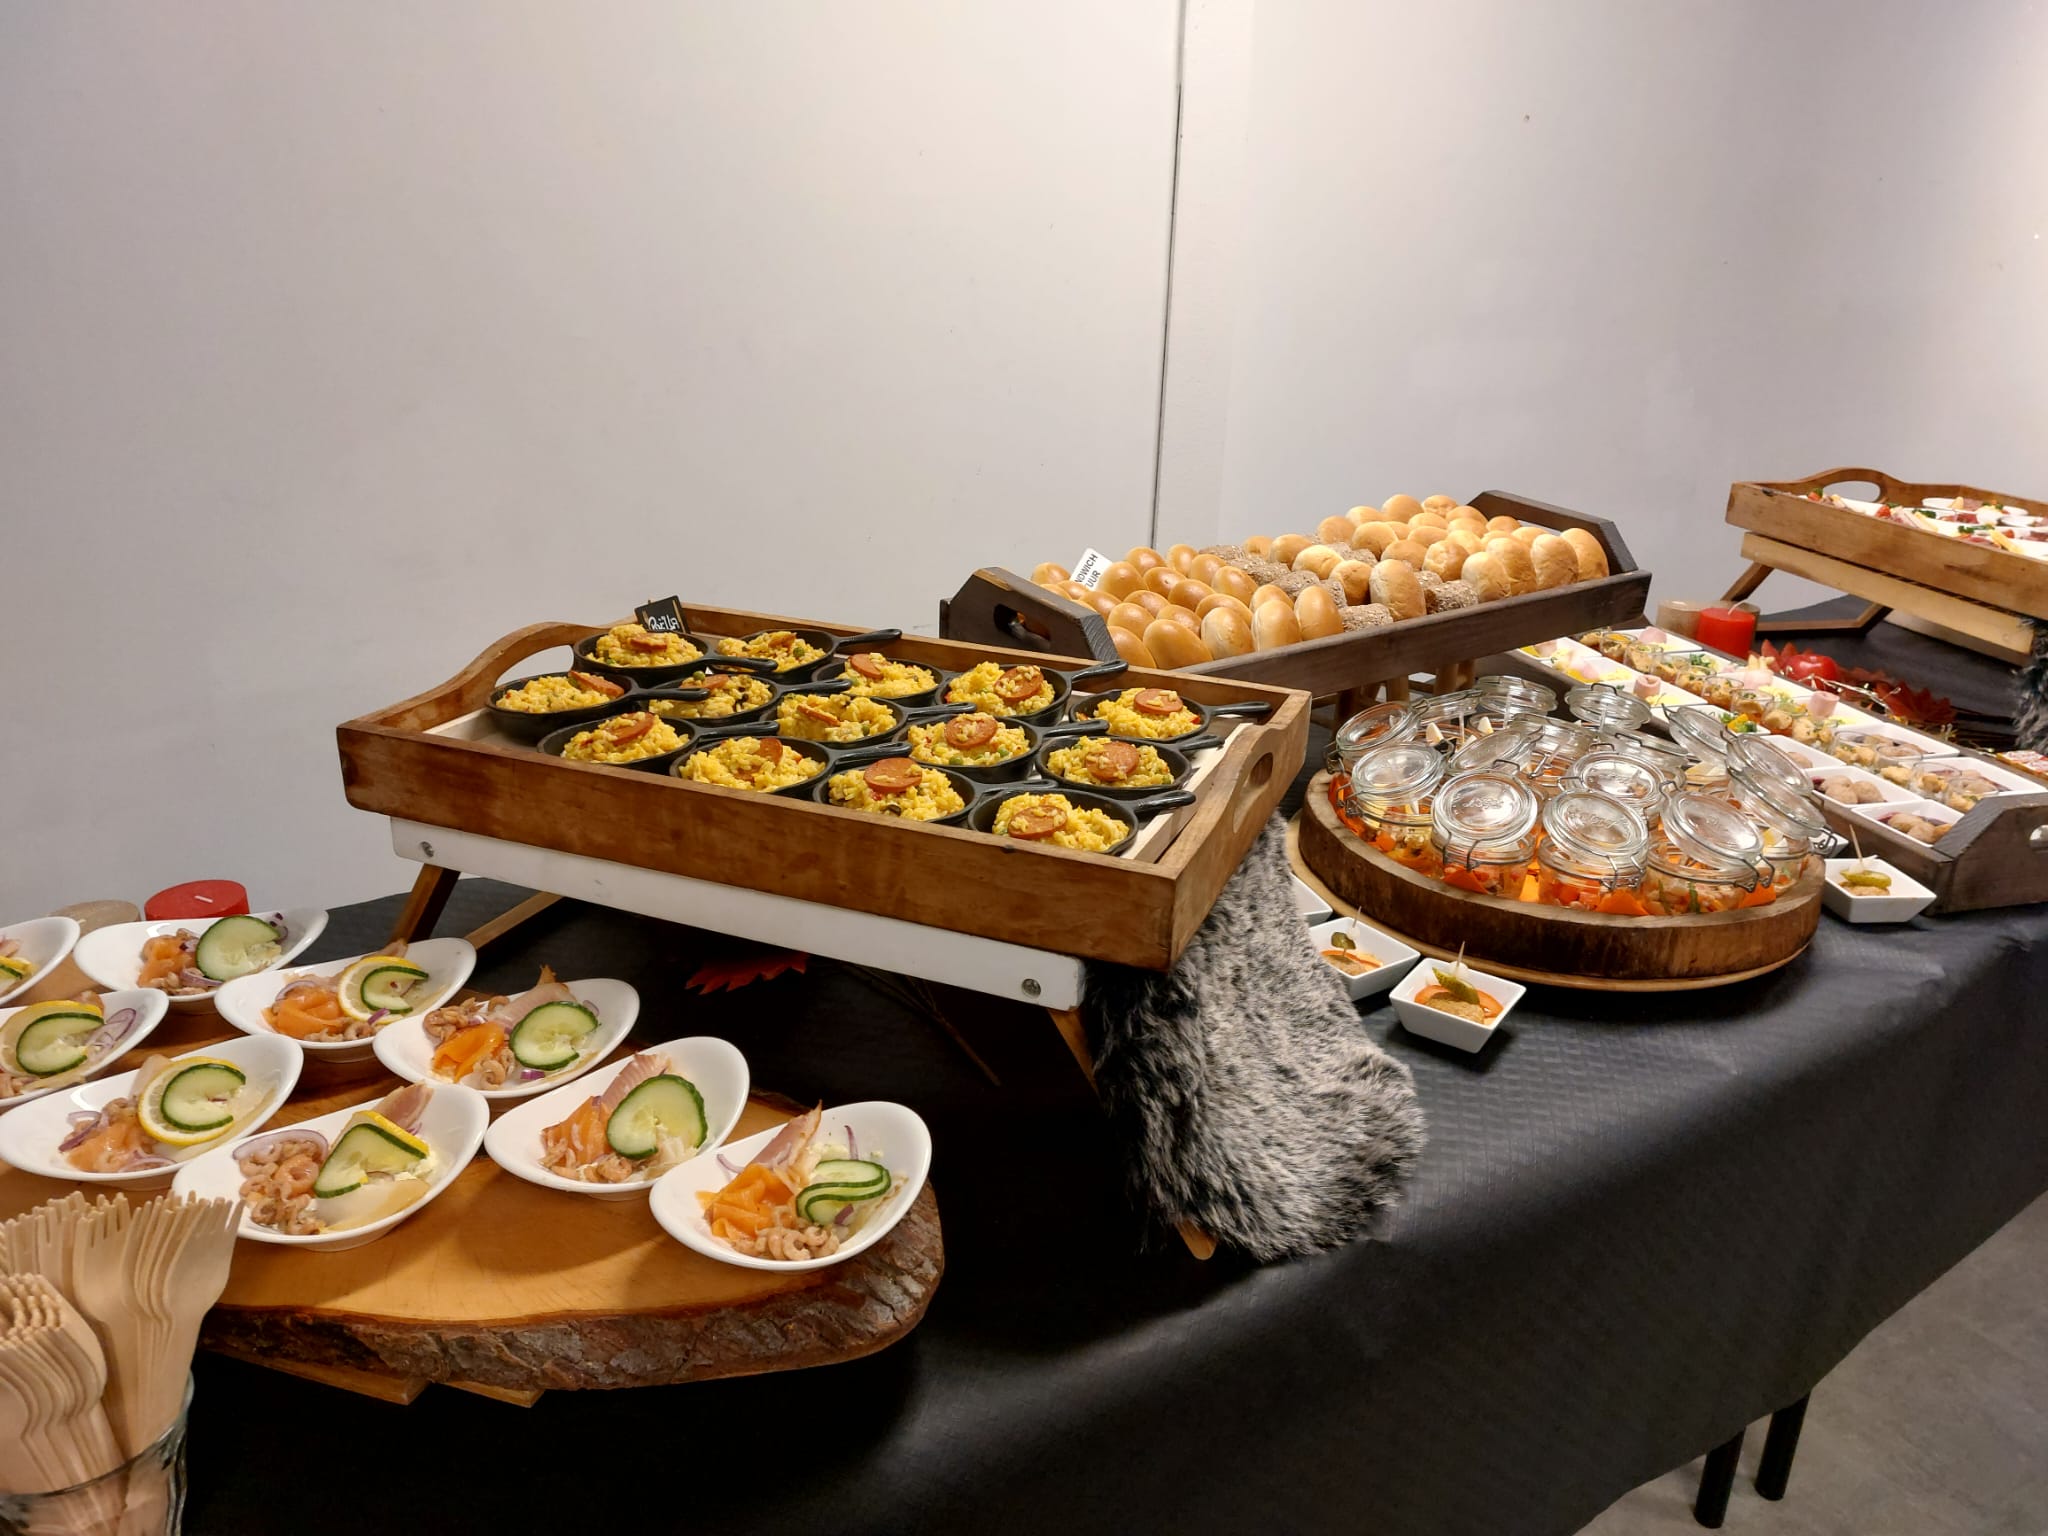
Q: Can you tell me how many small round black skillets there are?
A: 14